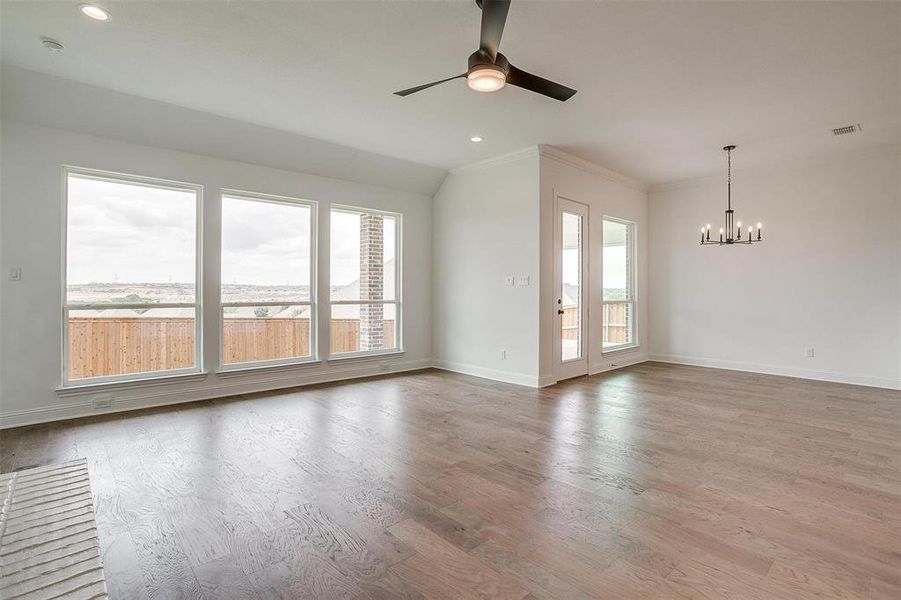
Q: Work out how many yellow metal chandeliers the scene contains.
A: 0